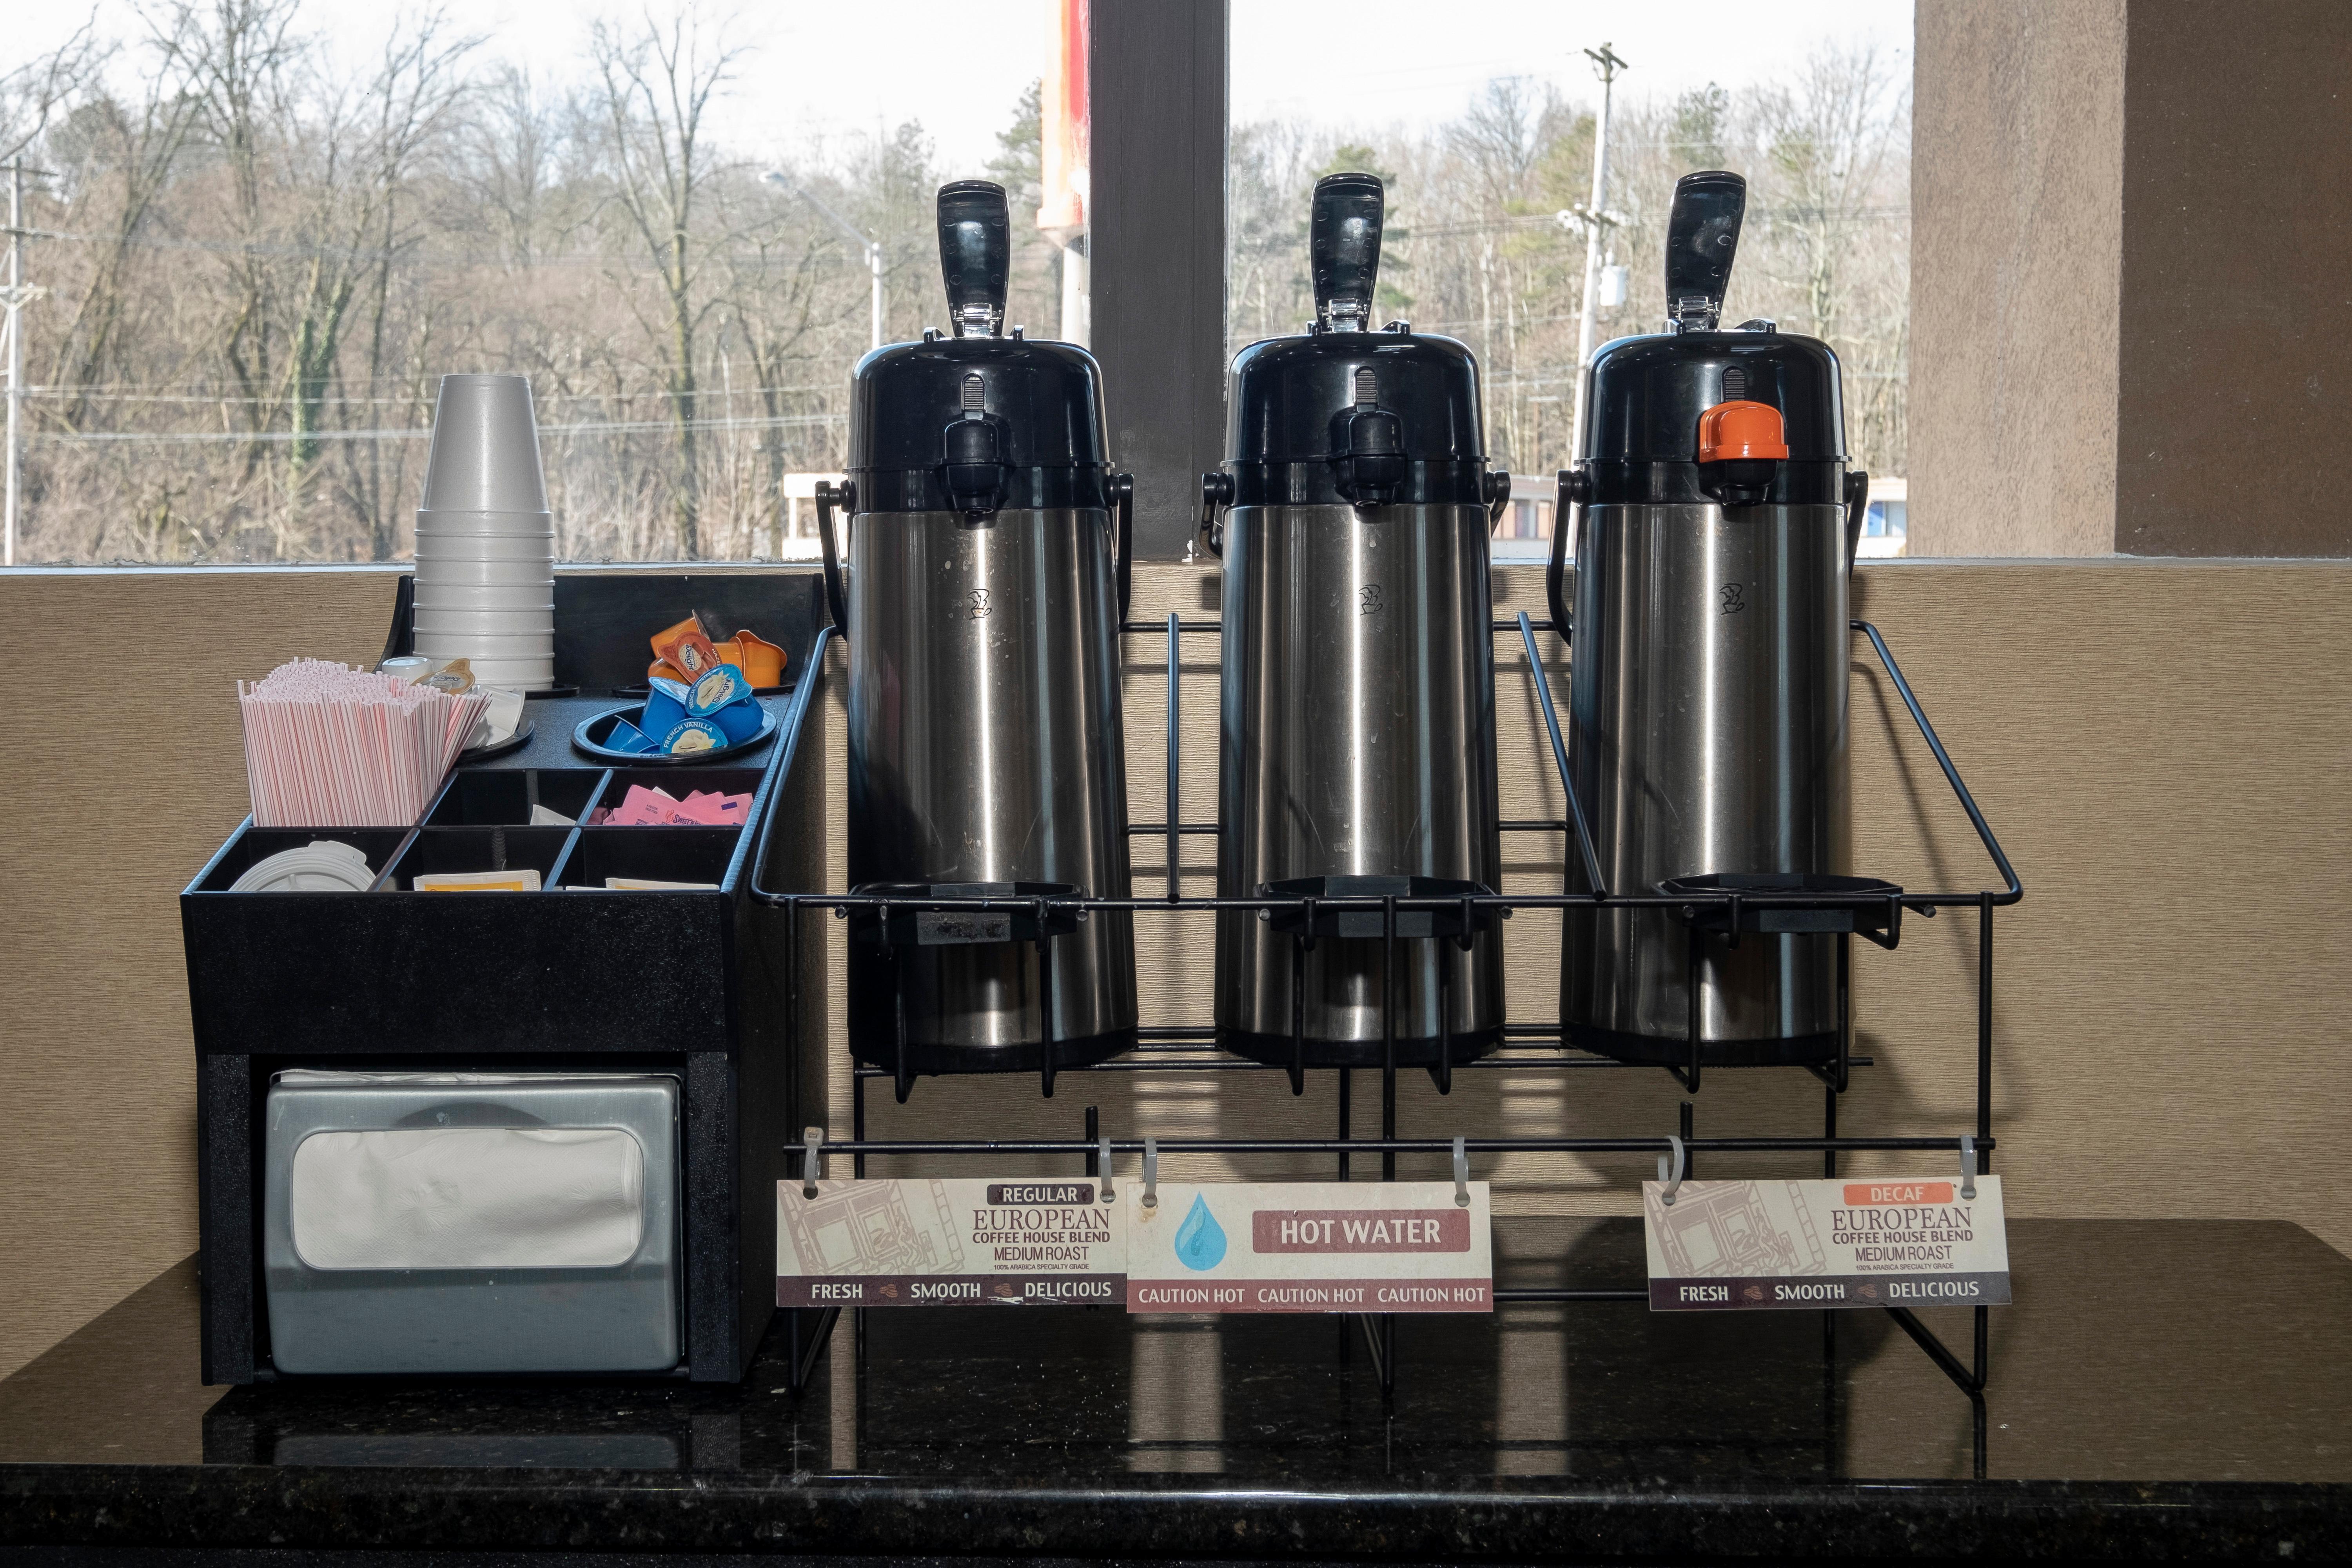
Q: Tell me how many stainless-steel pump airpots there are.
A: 3